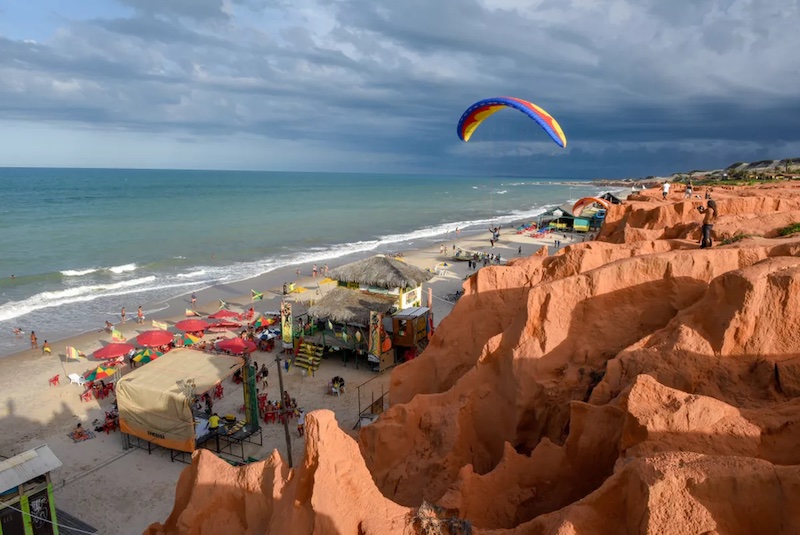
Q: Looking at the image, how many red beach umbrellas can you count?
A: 6